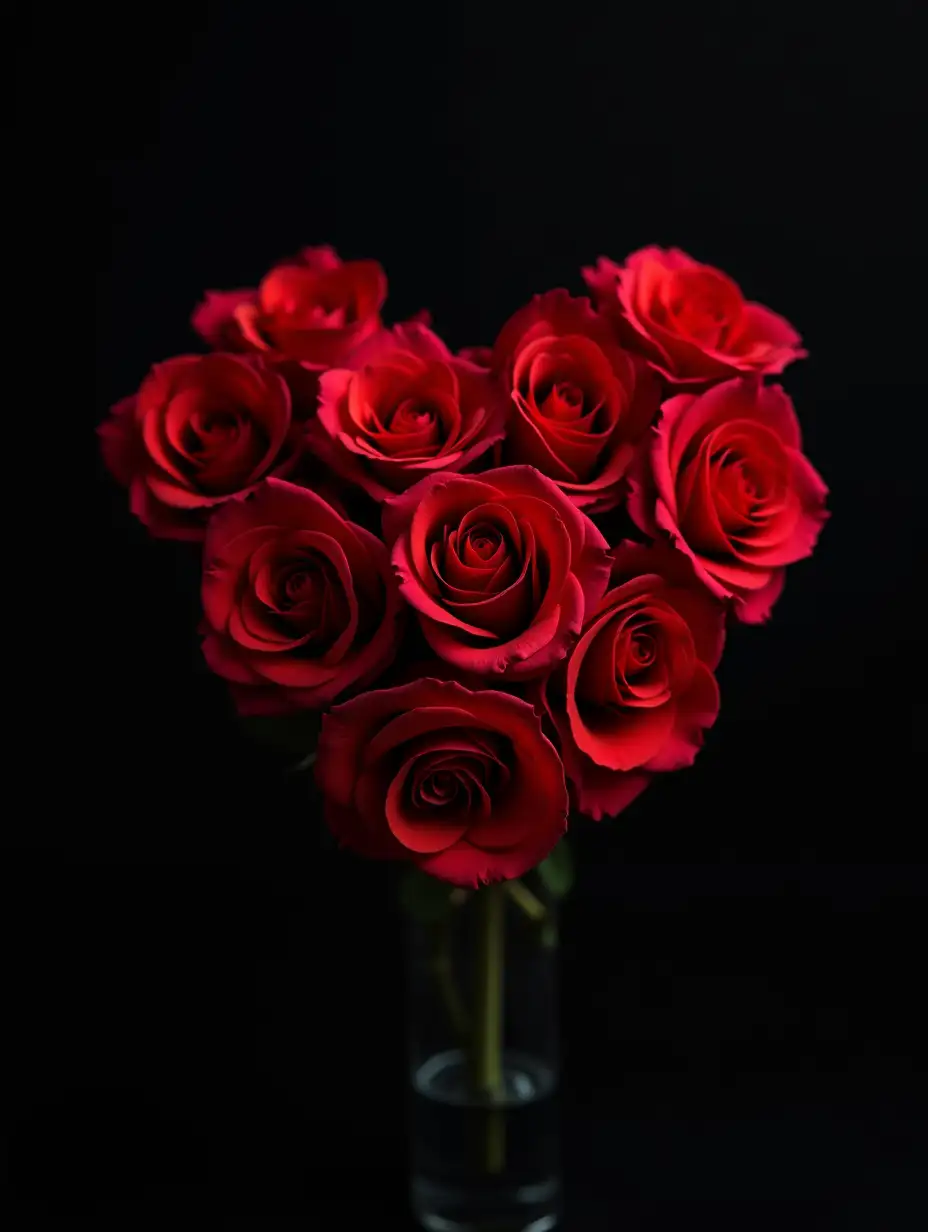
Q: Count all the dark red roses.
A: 10